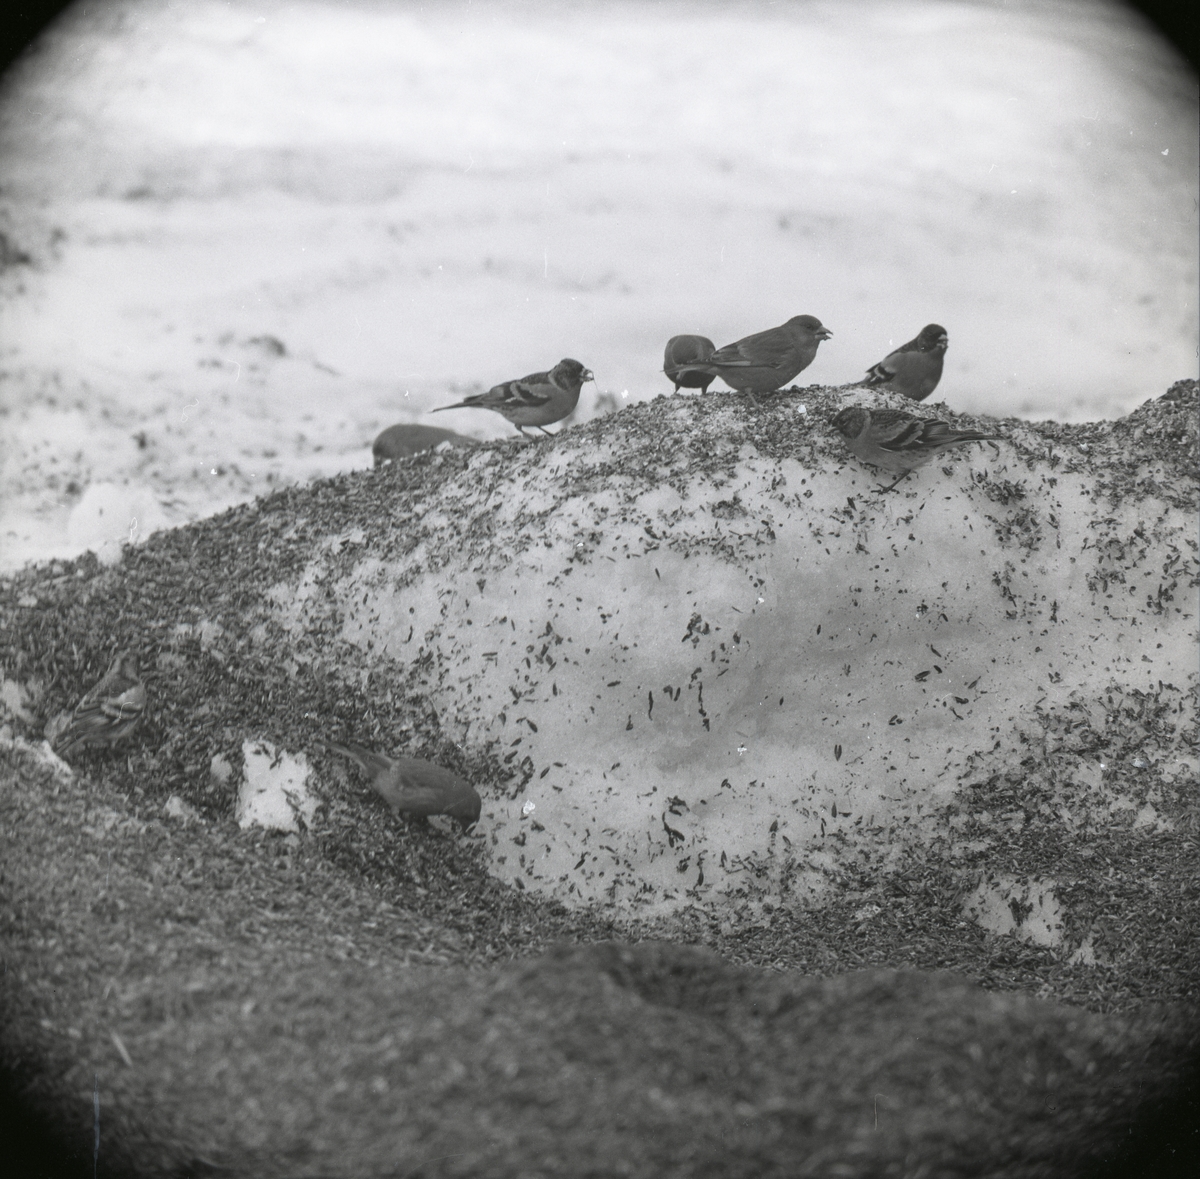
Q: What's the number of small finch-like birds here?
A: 8